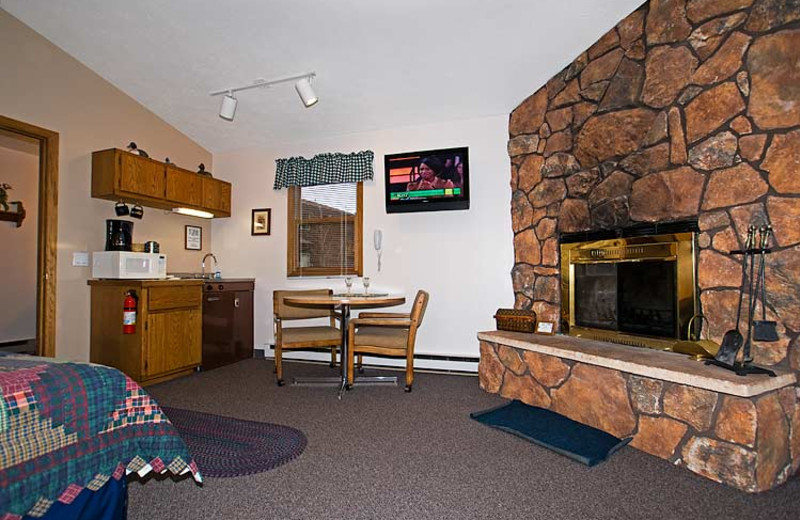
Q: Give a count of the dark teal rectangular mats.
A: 1